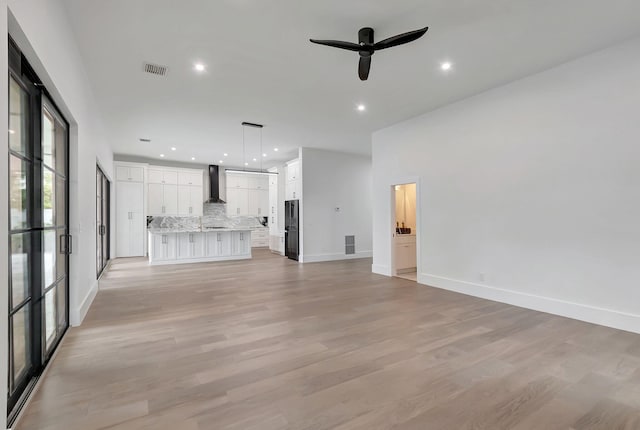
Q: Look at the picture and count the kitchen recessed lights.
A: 9